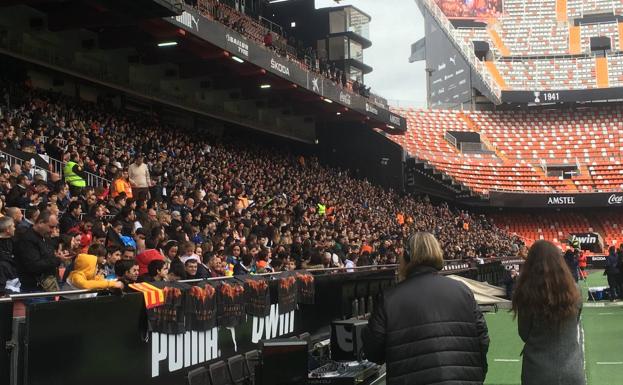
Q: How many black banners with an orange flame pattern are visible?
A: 6